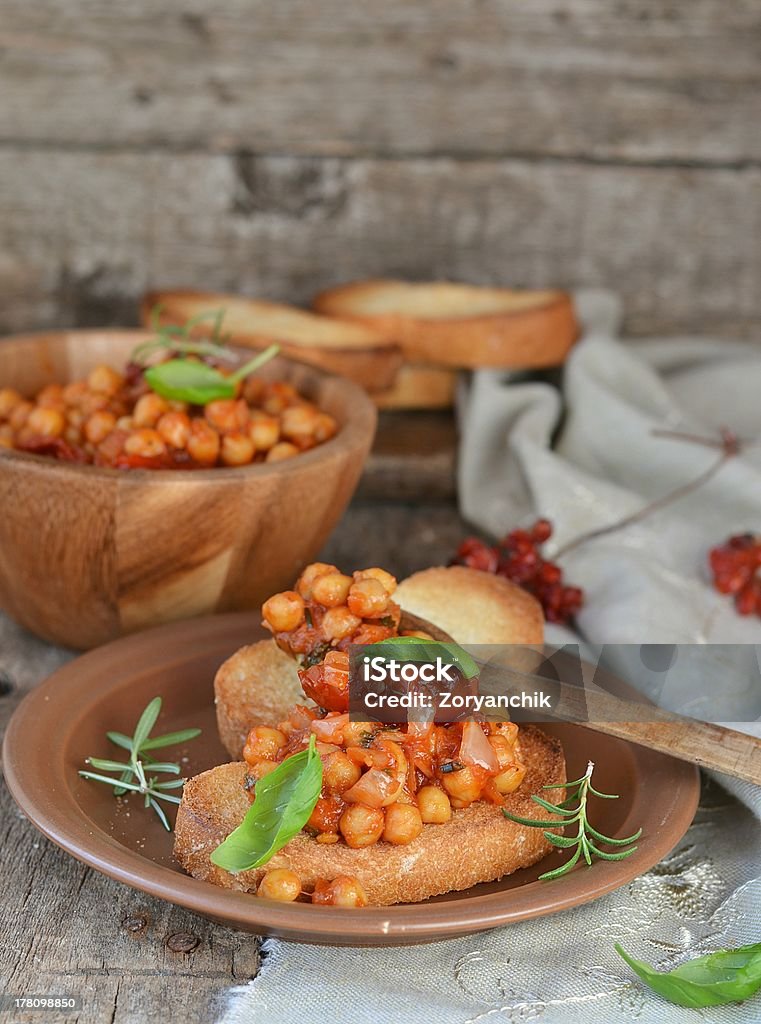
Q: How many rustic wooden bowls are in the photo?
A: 1